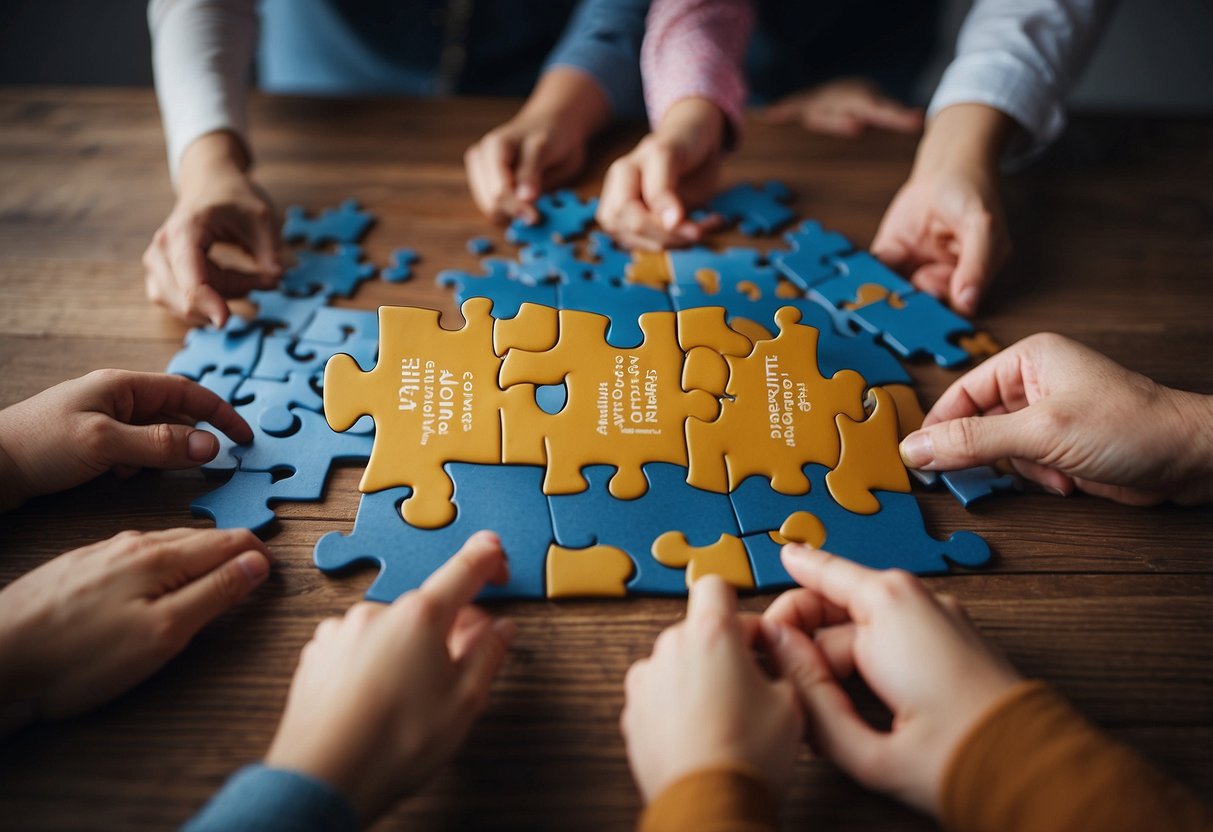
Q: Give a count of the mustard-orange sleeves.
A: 2